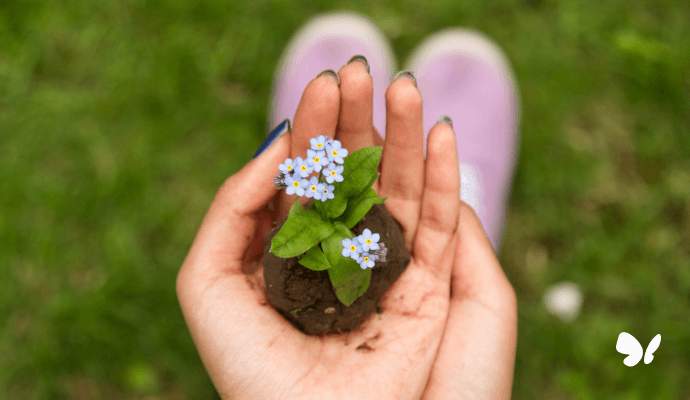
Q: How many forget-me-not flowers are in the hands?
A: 12